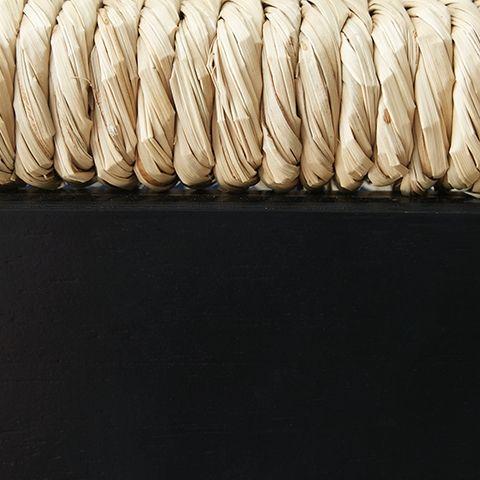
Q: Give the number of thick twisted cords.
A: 13